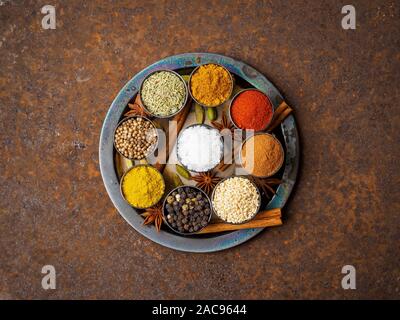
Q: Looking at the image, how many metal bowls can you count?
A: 9